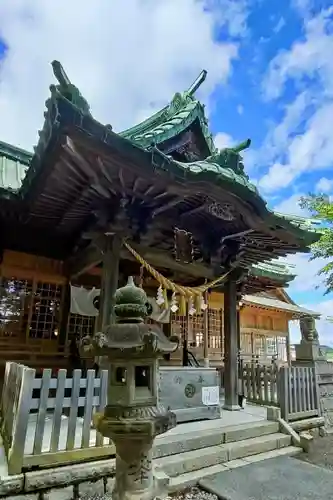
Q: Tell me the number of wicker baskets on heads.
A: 0